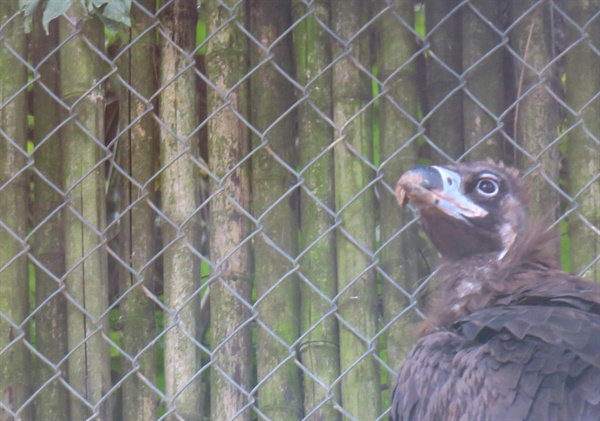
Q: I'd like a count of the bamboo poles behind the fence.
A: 14